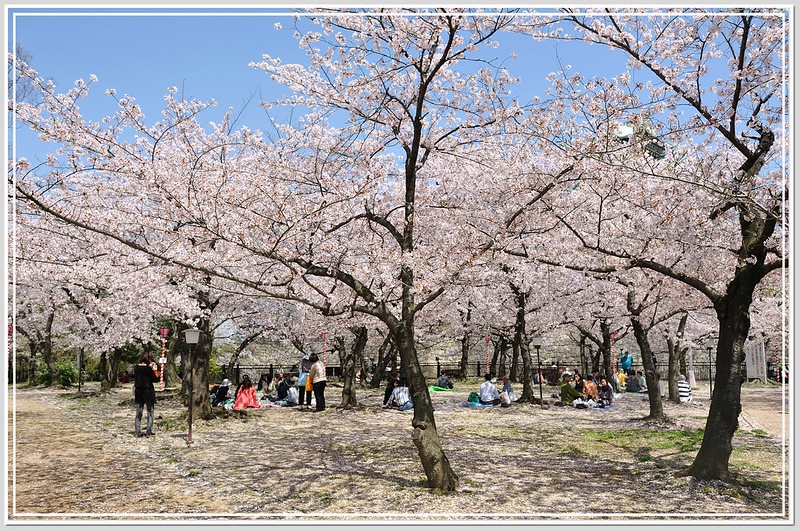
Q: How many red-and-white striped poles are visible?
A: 6